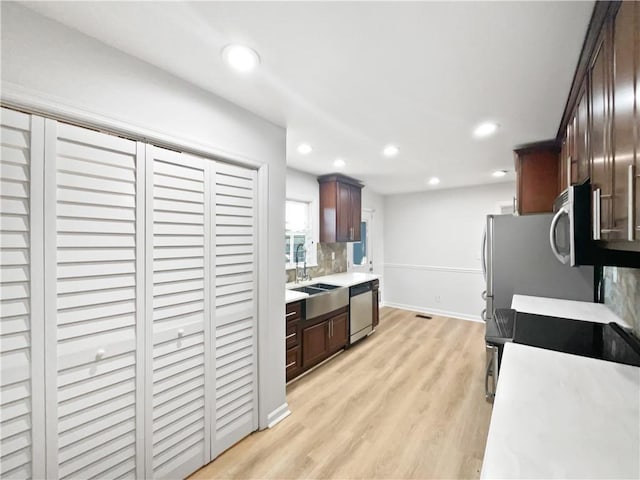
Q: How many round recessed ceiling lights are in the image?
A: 7